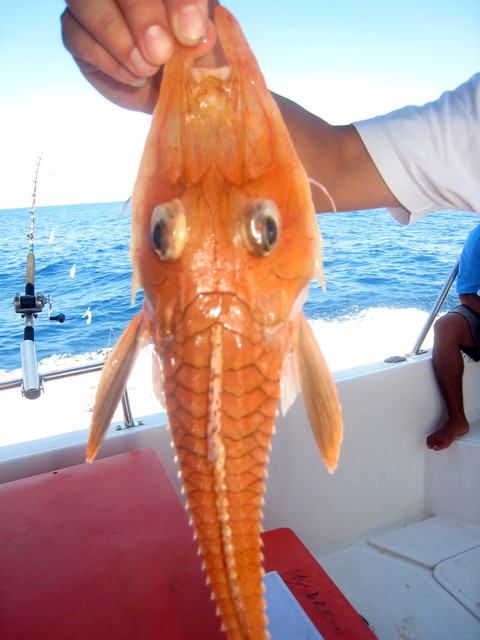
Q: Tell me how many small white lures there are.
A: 3